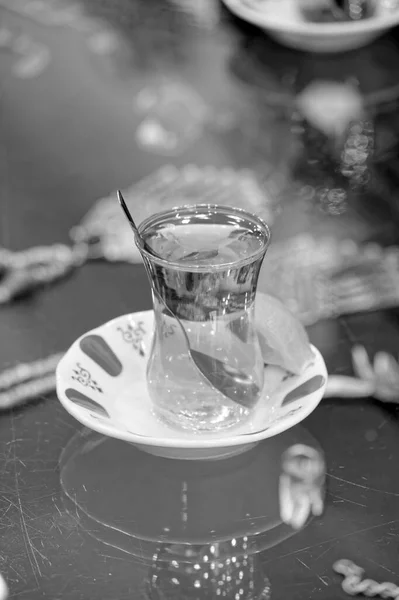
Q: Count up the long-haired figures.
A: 0